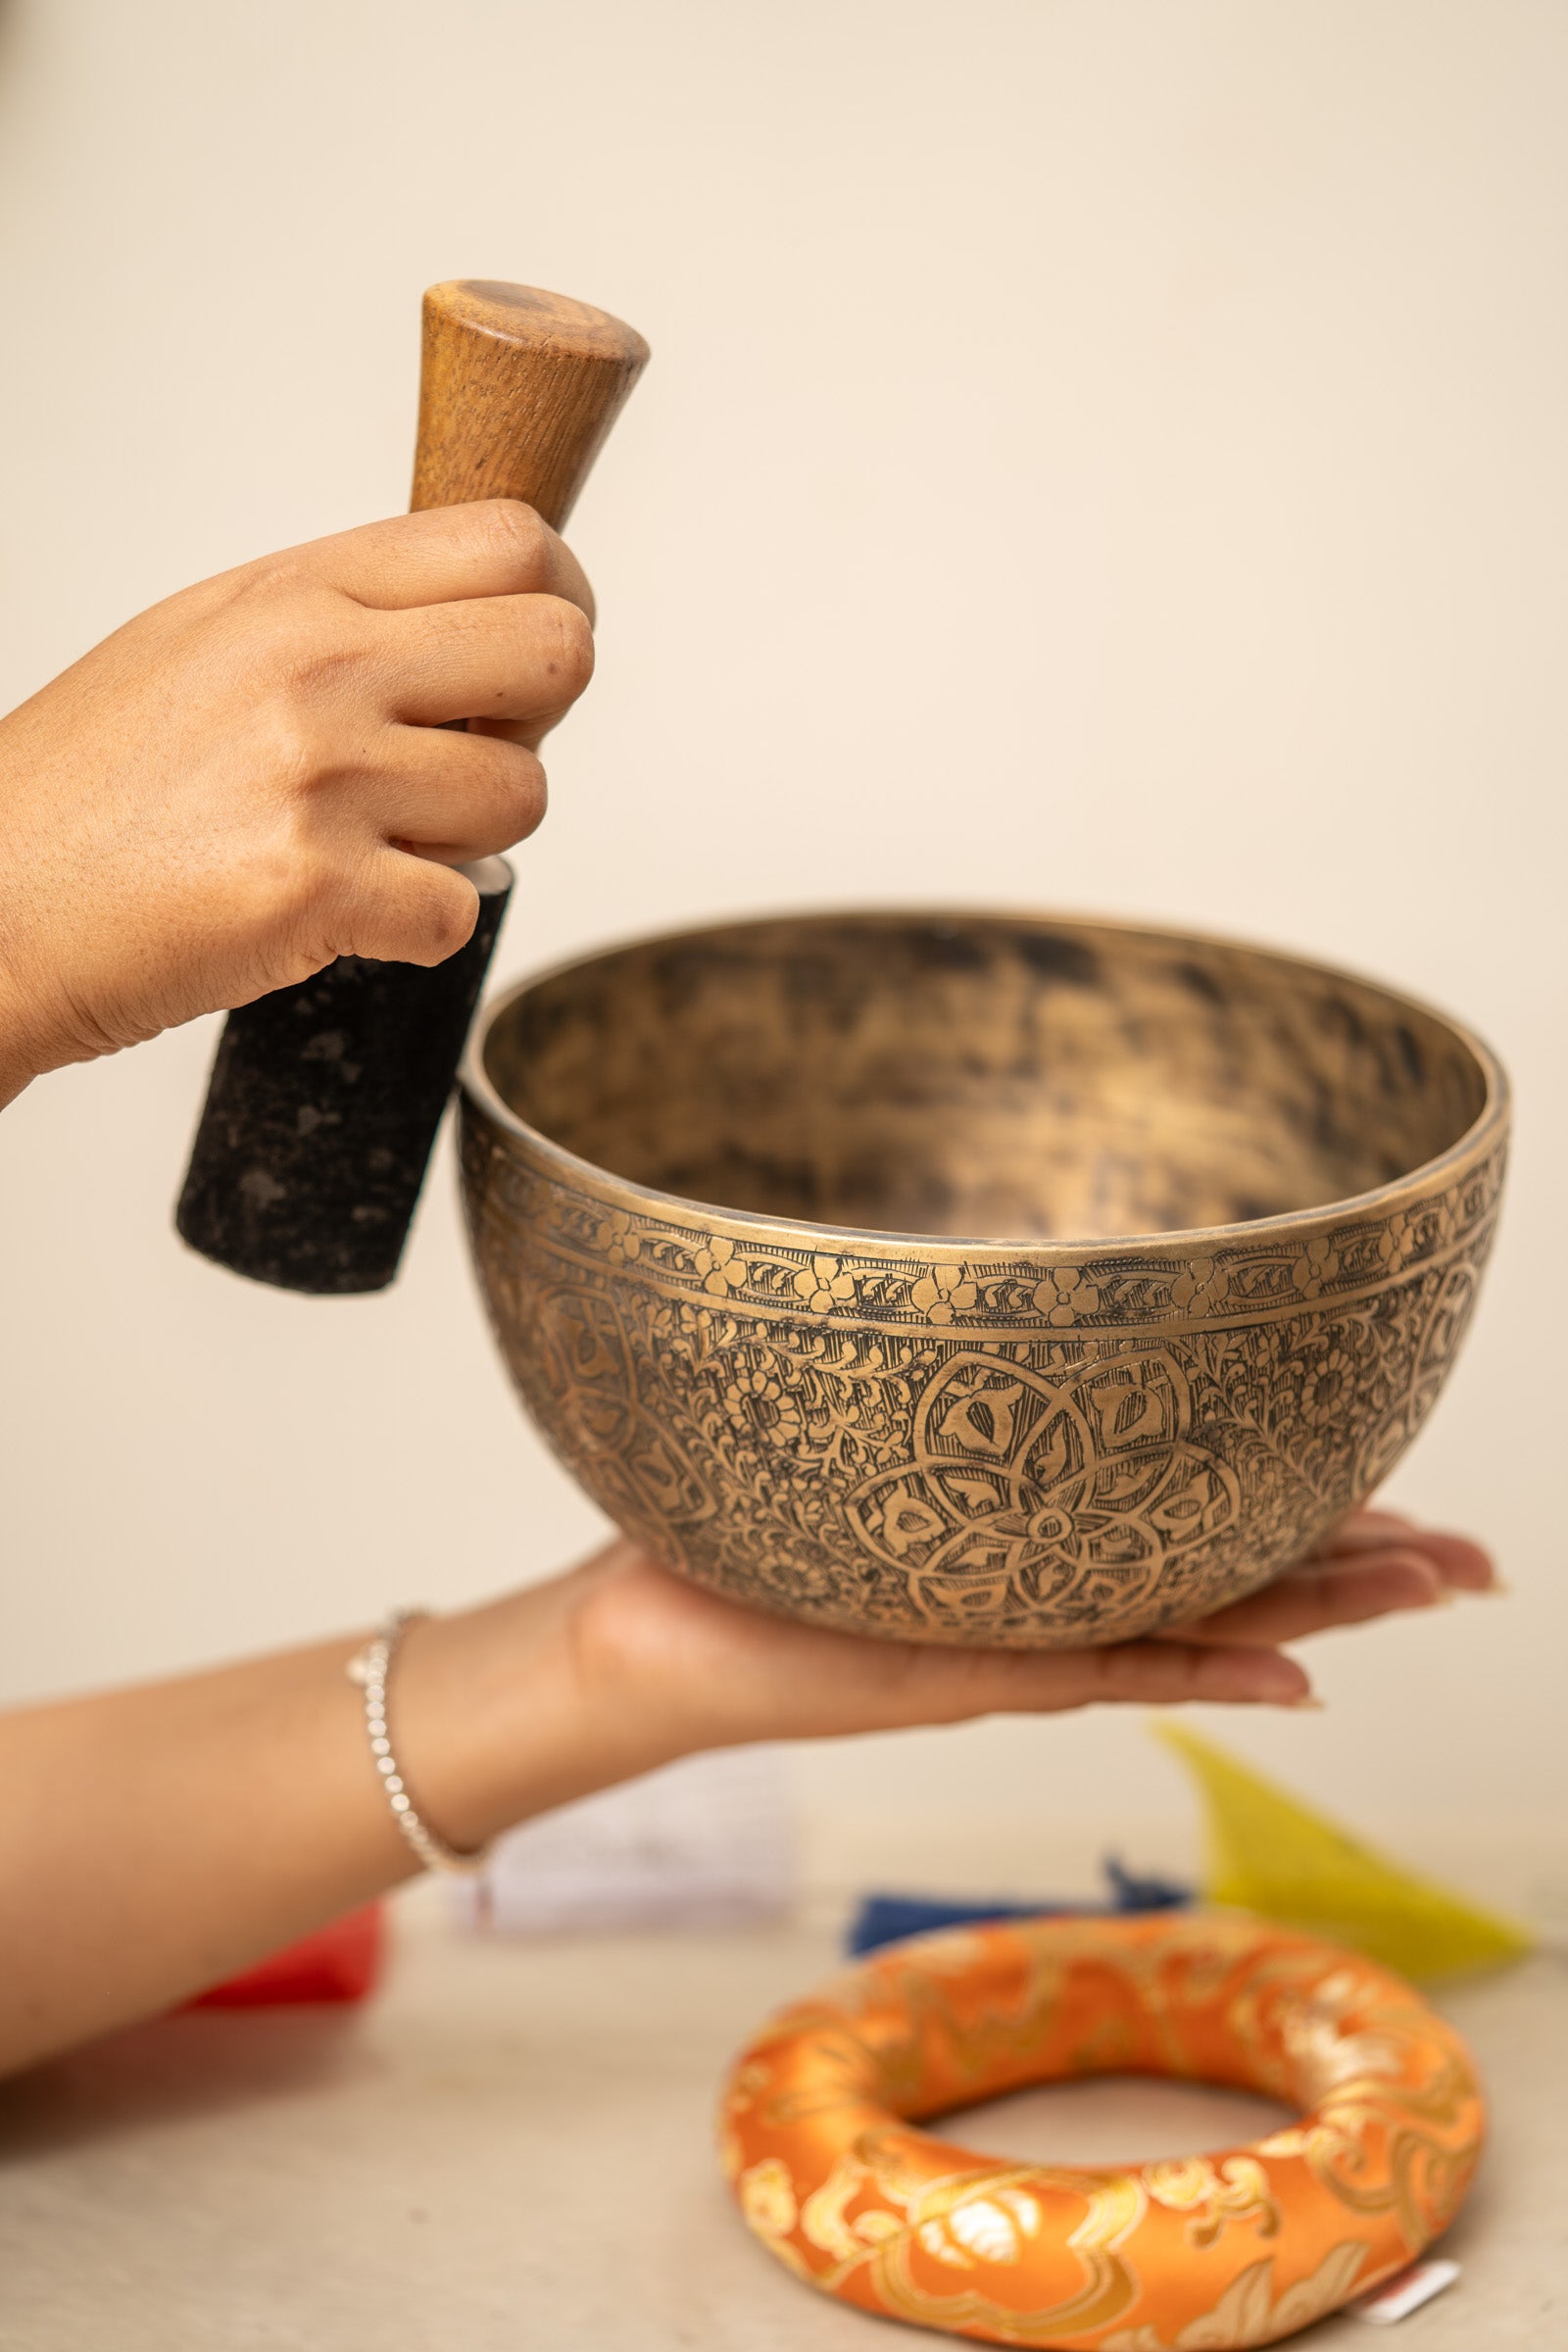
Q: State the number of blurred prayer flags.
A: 4